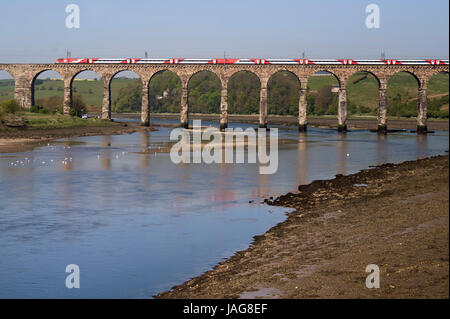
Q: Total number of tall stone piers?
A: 11